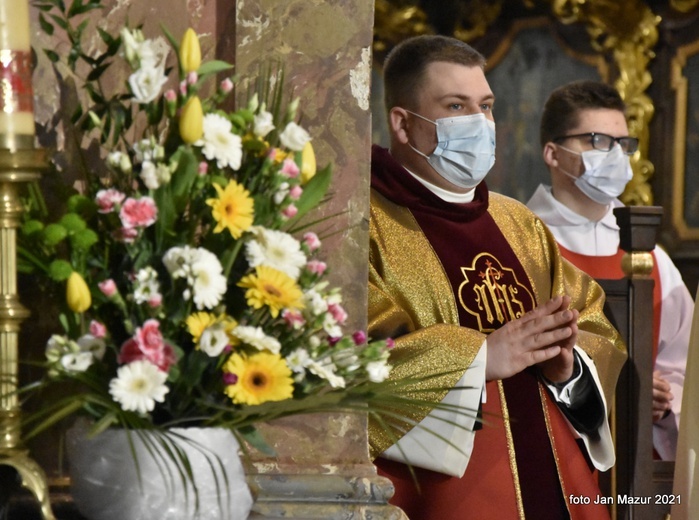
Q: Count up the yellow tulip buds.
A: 4